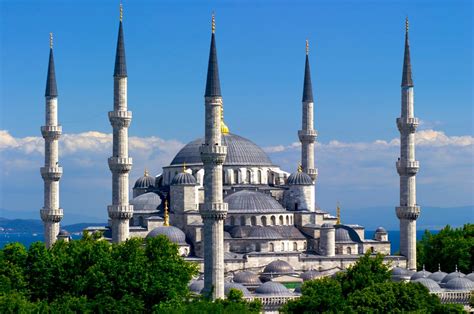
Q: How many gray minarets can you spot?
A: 5